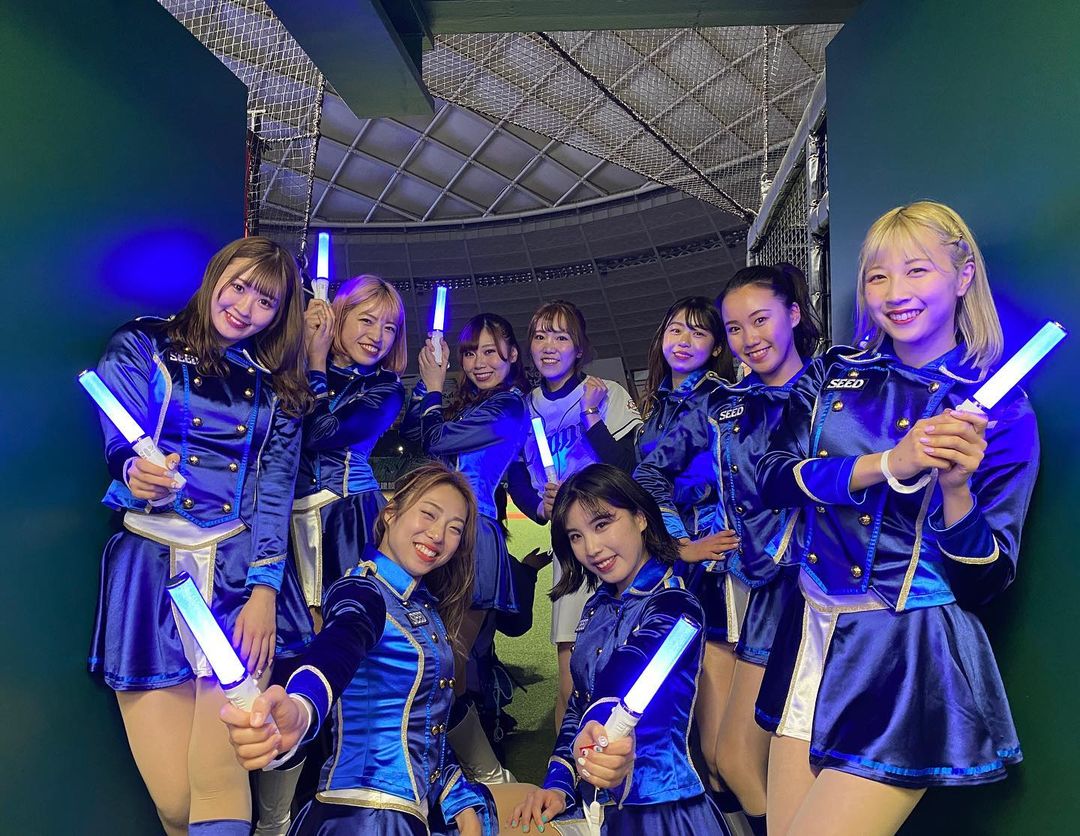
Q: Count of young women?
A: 9